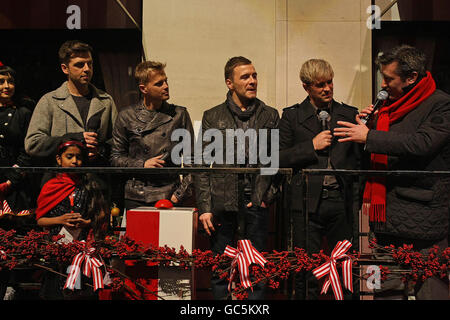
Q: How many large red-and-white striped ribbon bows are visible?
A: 3